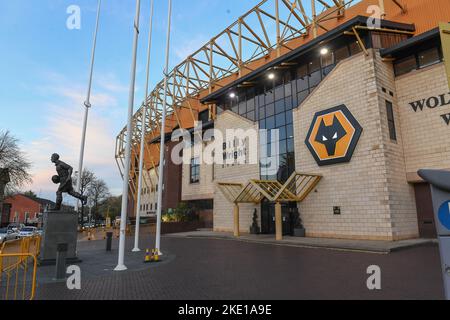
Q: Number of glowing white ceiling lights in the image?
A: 3